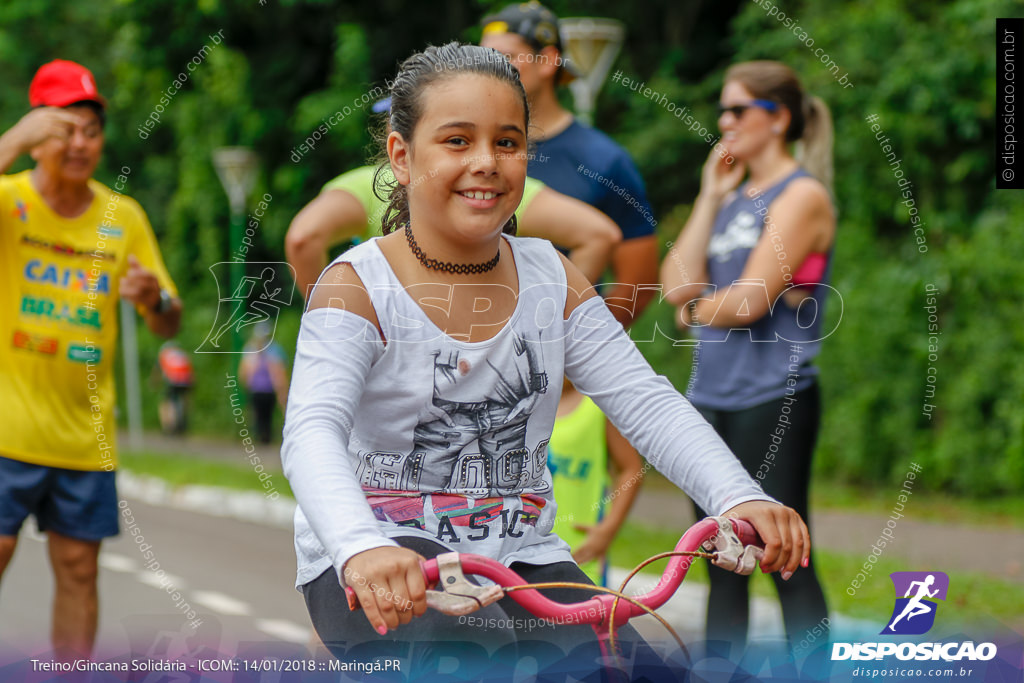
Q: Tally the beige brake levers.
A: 2